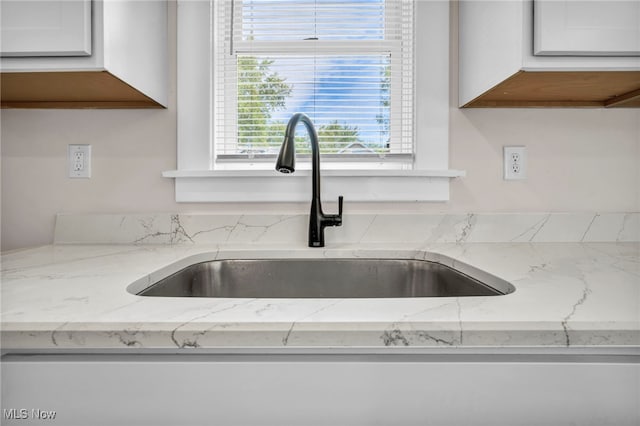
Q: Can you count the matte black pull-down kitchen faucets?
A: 1